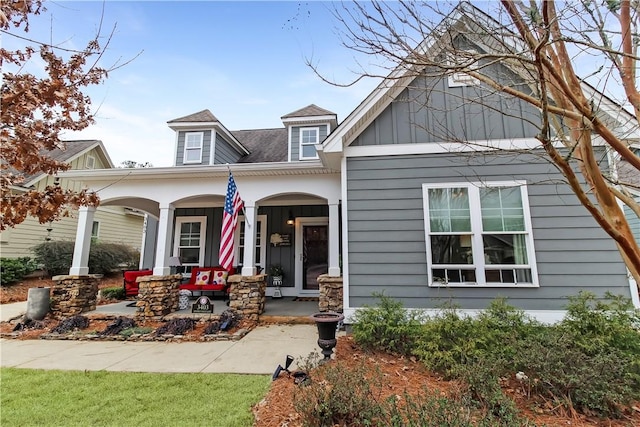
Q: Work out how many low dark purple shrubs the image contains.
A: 5